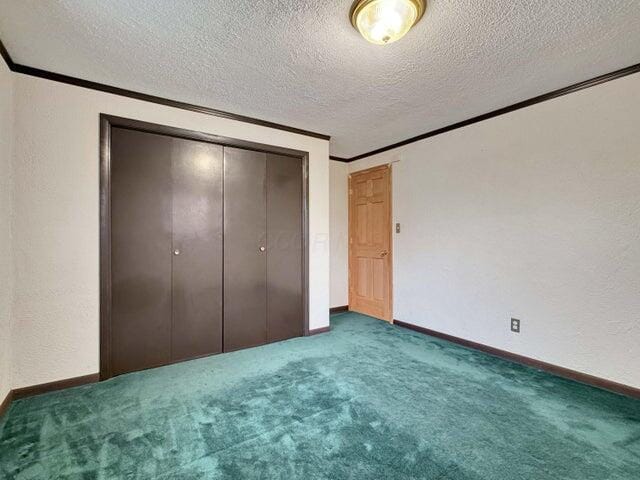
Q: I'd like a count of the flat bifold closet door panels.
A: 4